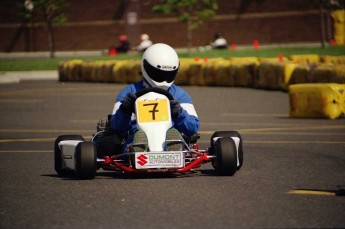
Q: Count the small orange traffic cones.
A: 6